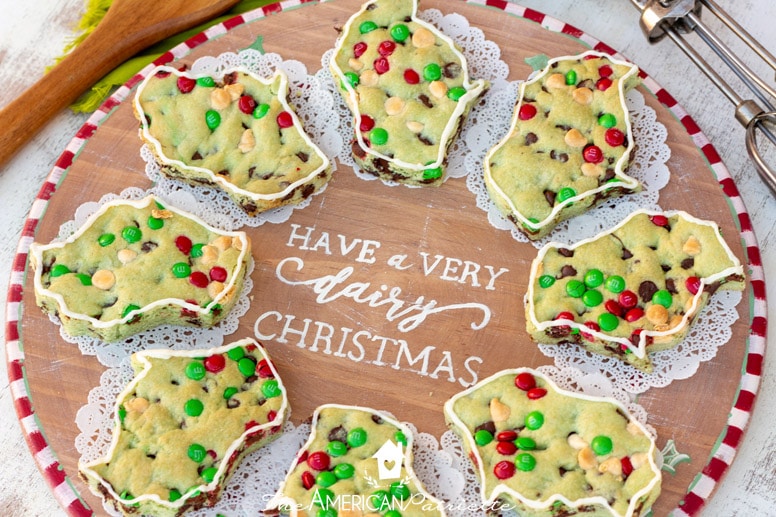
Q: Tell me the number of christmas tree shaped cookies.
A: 0